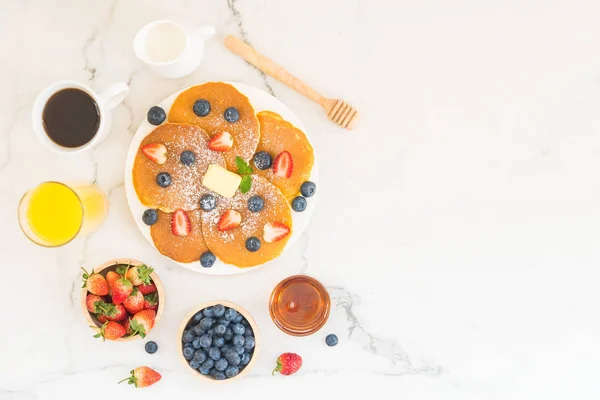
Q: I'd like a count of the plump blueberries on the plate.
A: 13